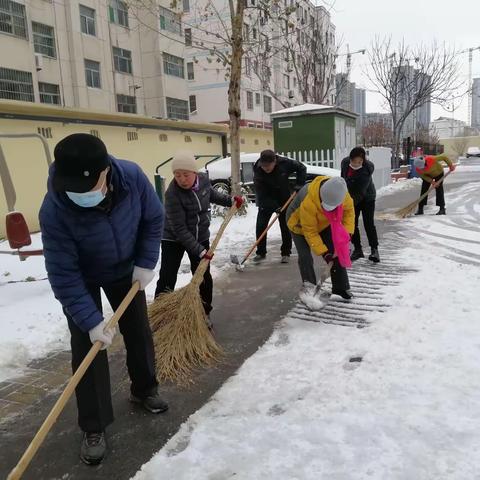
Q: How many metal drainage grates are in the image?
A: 1